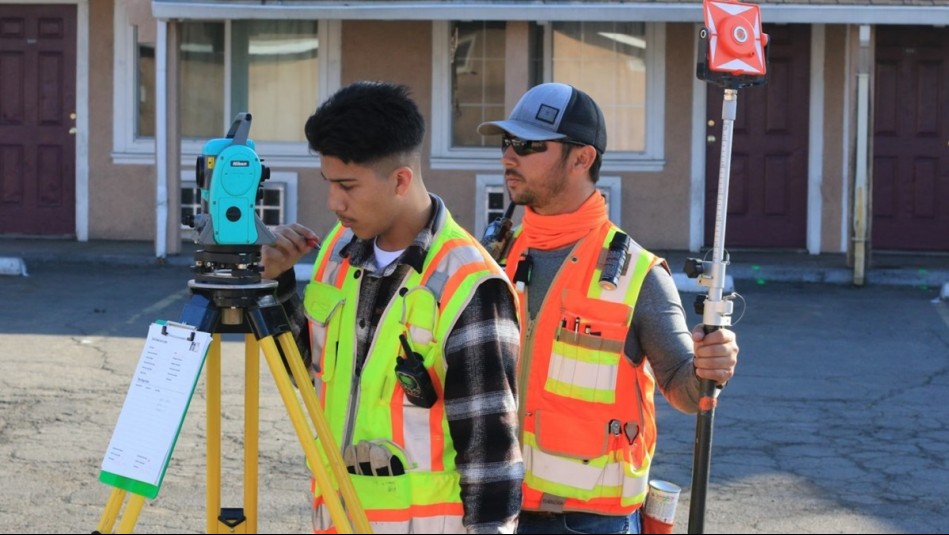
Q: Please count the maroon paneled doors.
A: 3